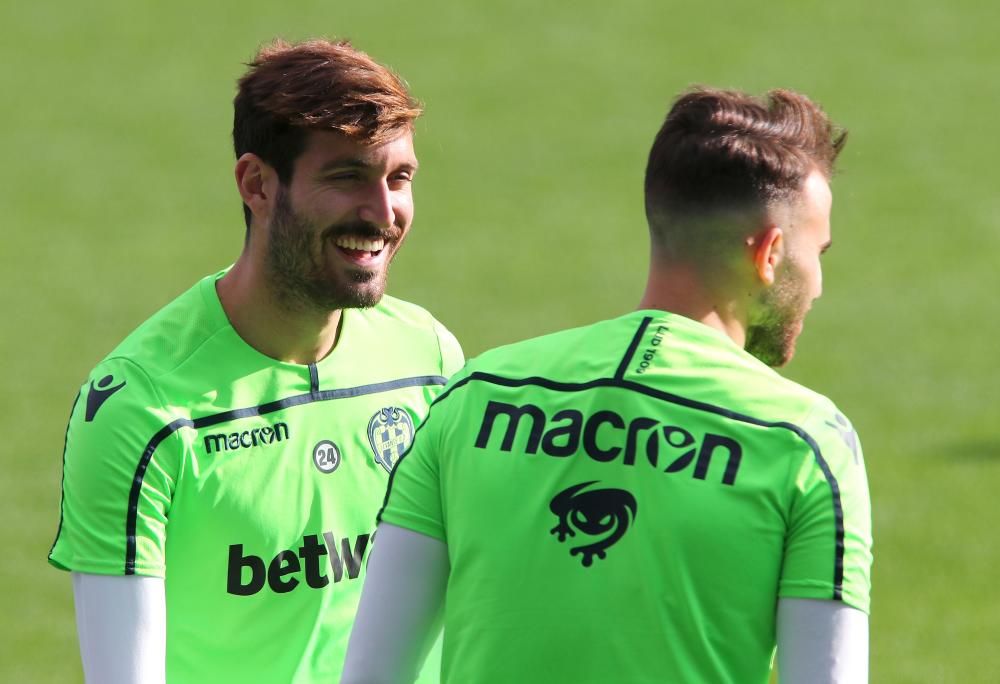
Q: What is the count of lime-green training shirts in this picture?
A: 2